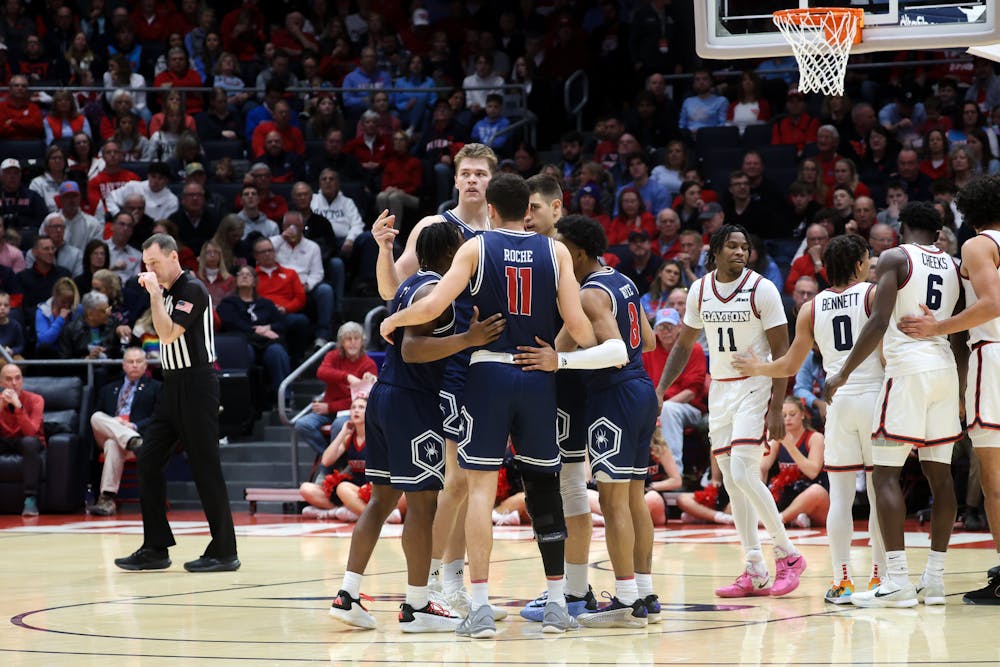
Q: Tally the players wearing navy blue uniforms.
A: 5